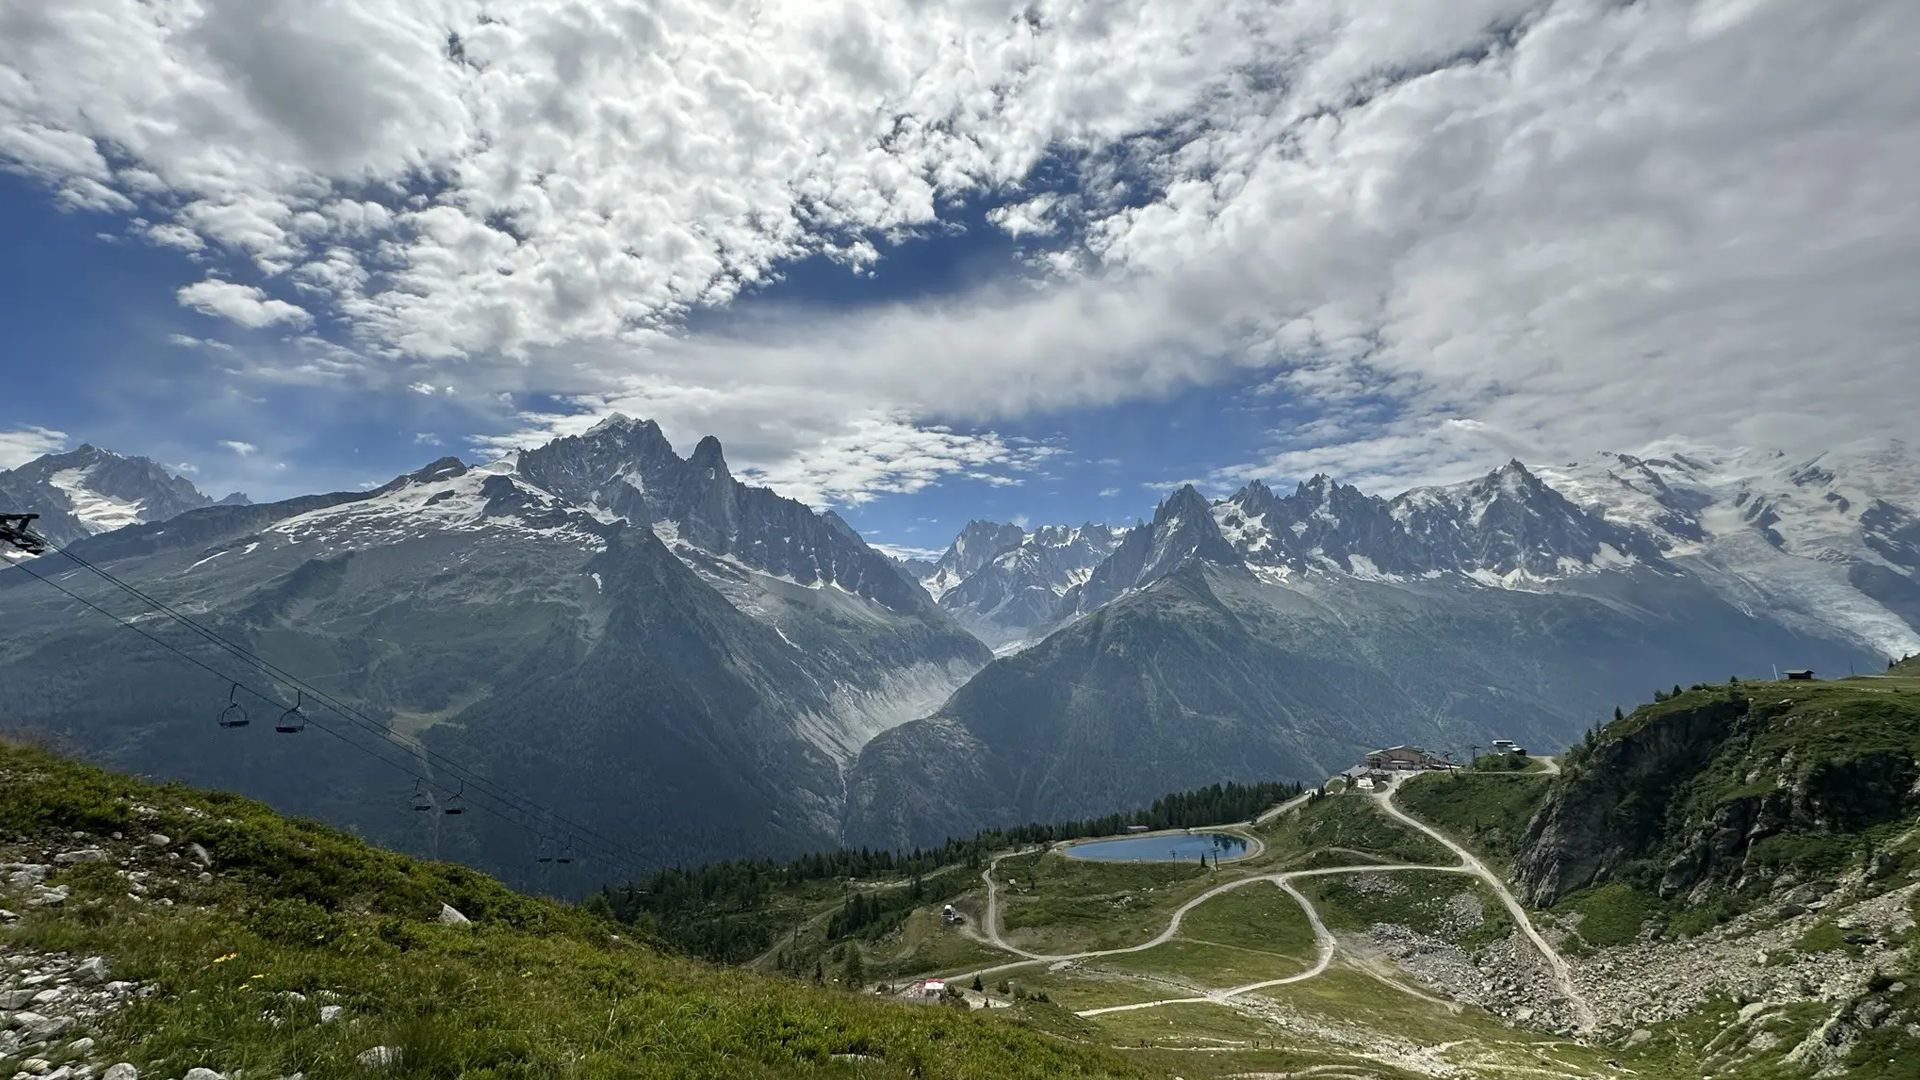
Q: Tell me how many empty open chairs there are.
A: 6